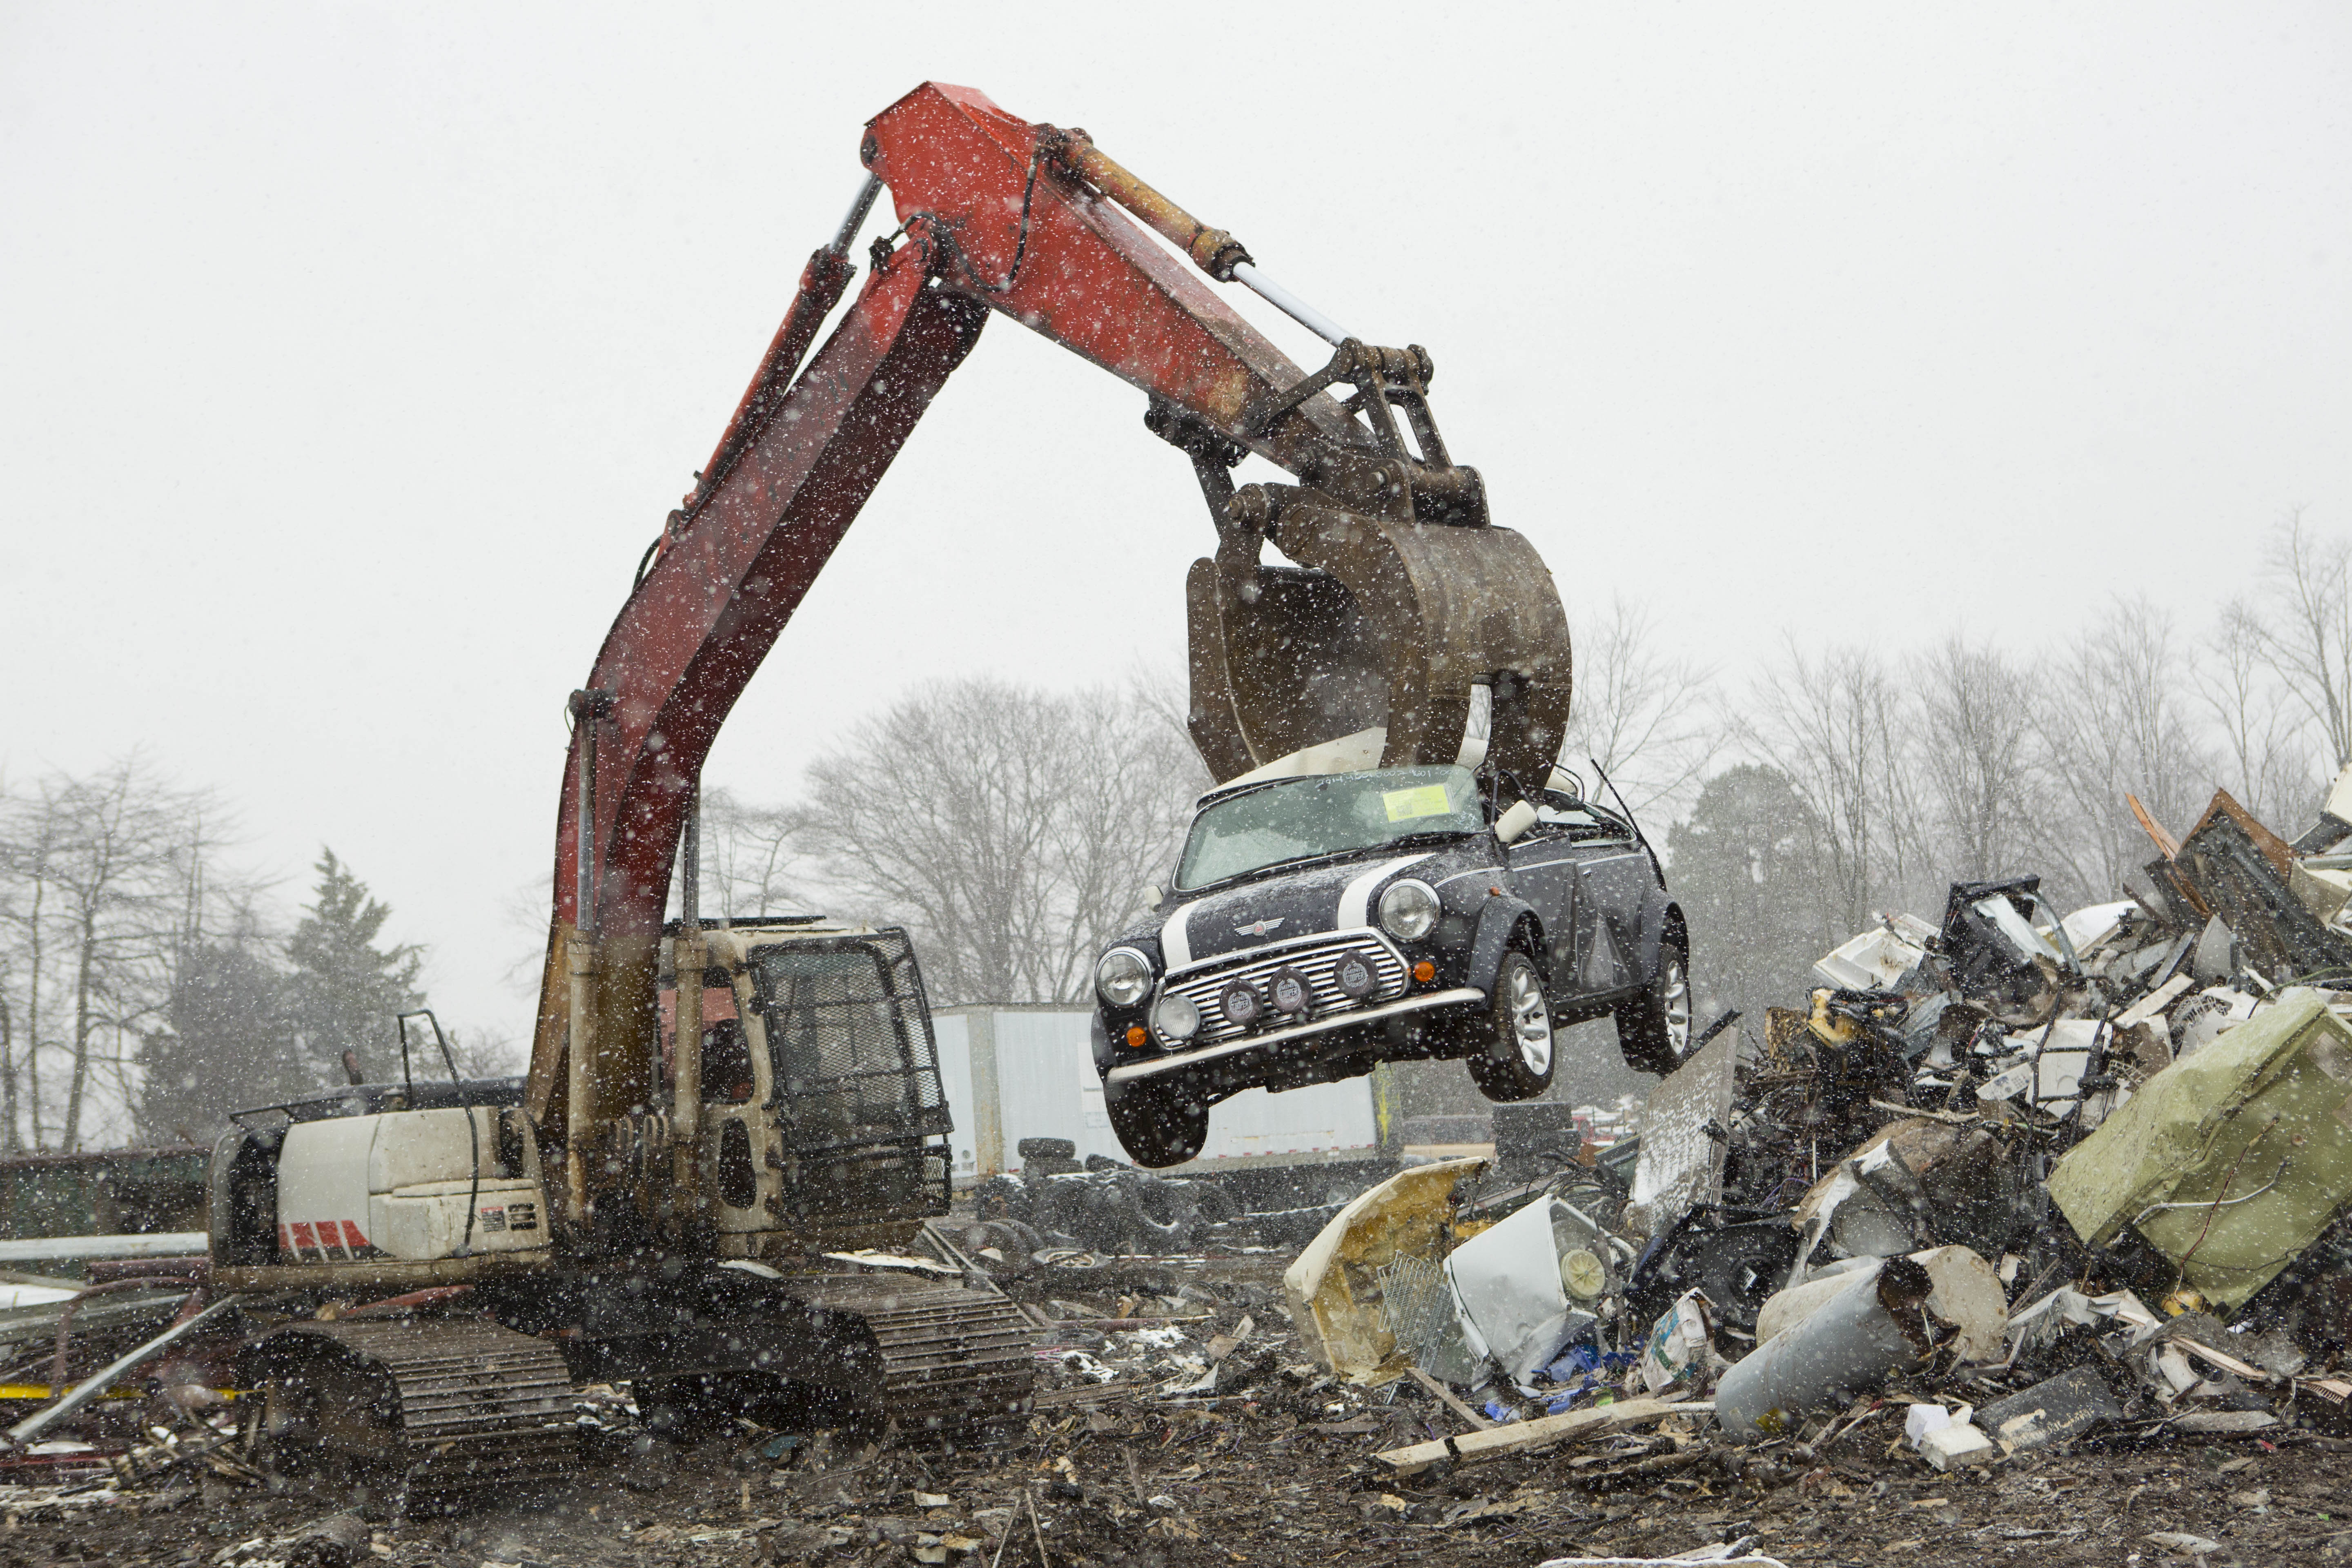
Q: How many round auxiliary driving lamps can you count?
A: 4